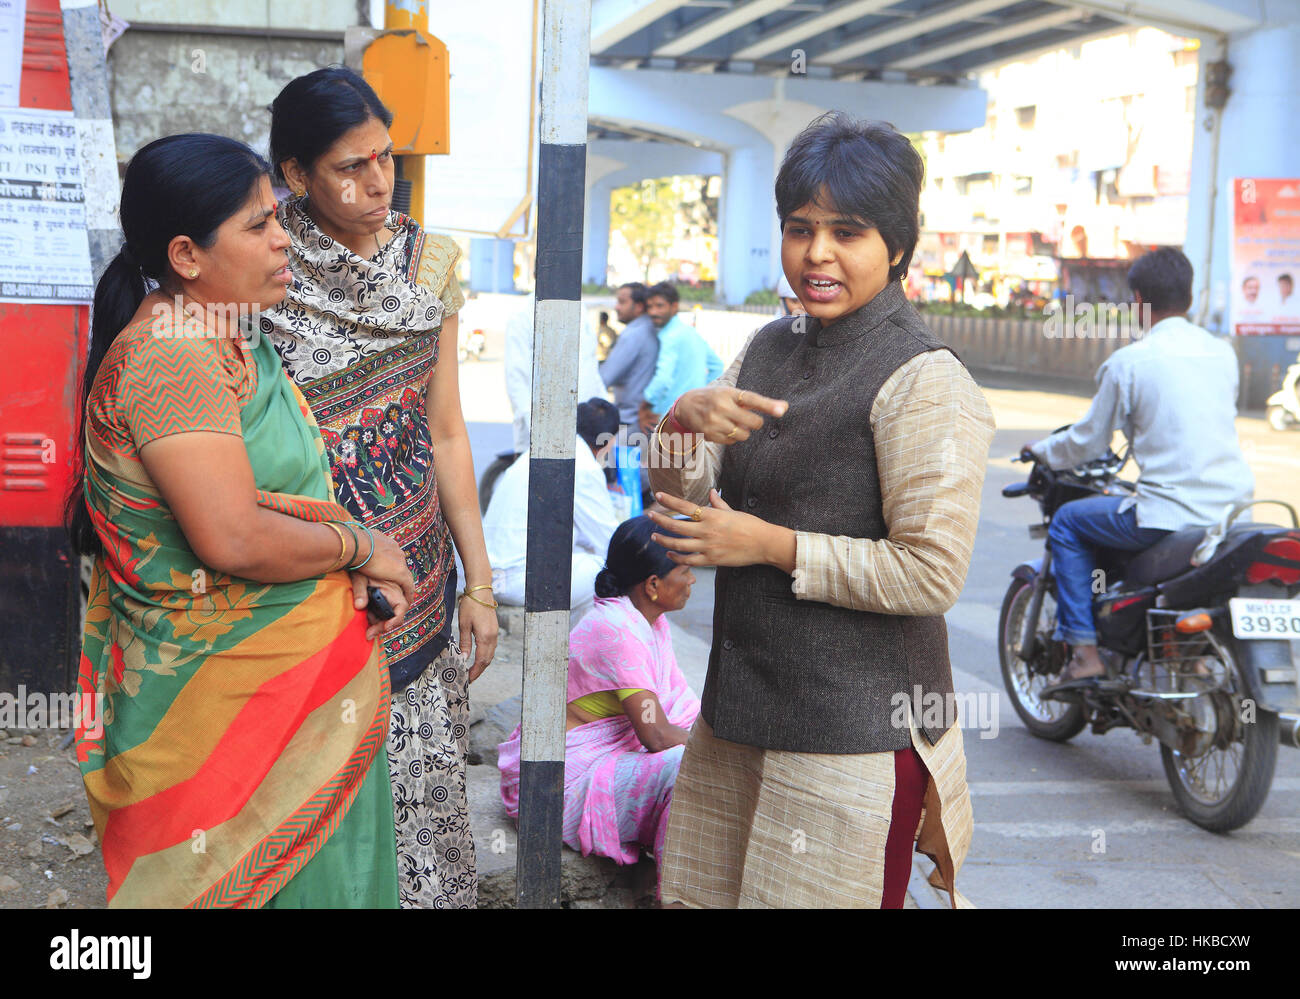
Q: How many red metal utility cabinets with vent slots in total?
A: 1